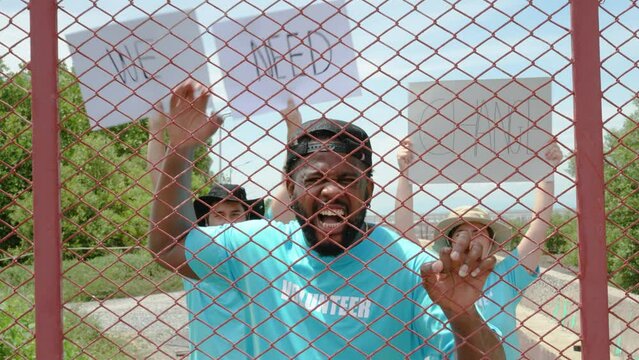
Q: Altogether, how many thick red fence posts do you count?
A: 2